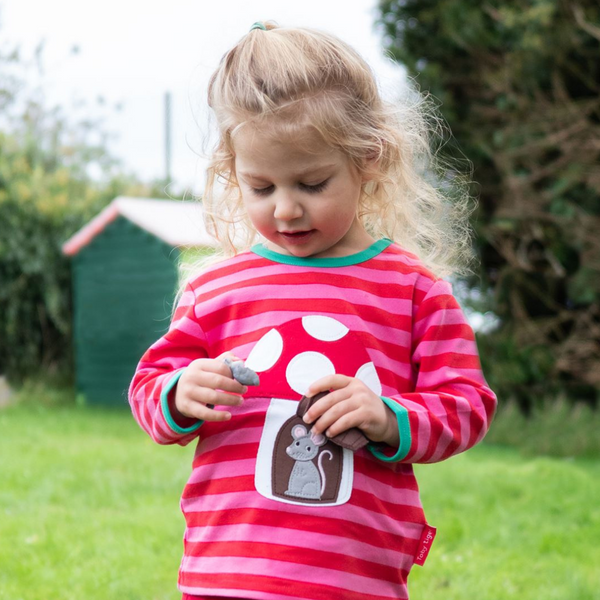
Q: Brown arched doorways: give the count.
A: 1